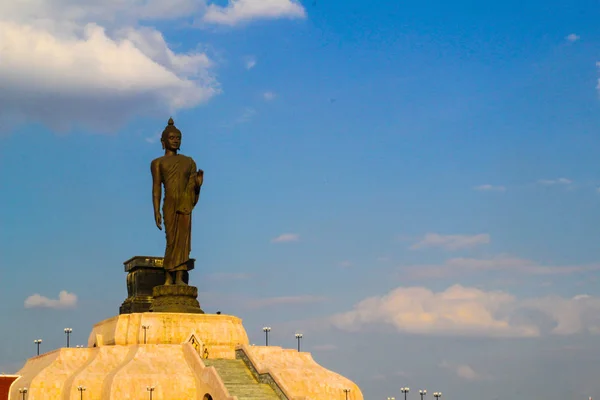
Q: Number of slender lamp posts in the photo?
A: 12